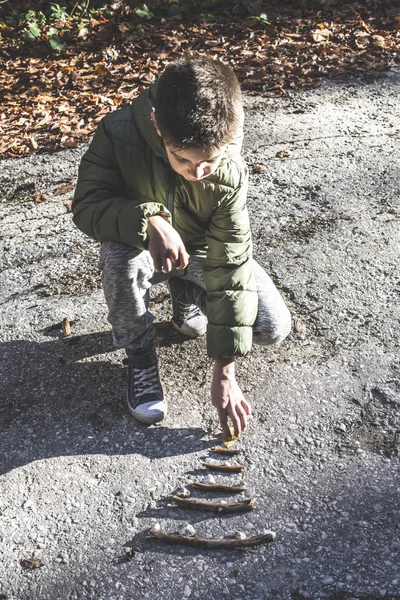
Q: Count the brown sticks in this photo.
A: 5